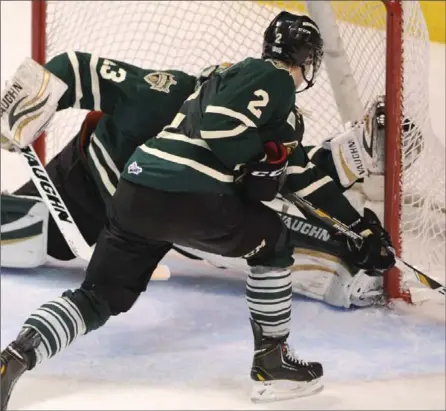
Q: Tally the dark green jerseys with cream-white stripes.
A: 2